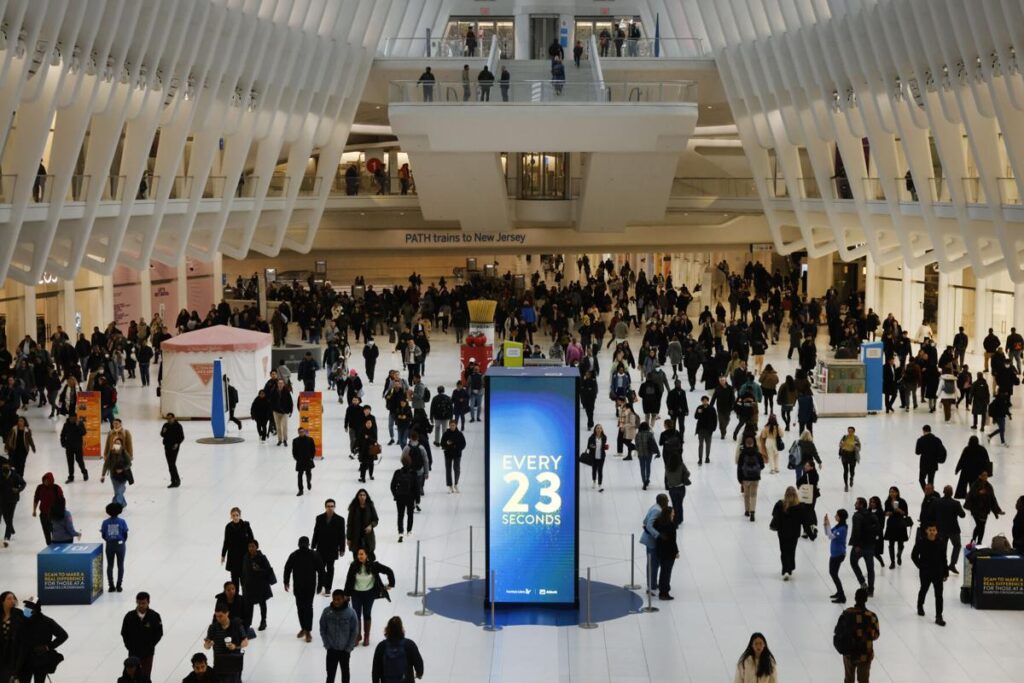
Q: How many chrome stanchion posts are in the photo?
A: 7